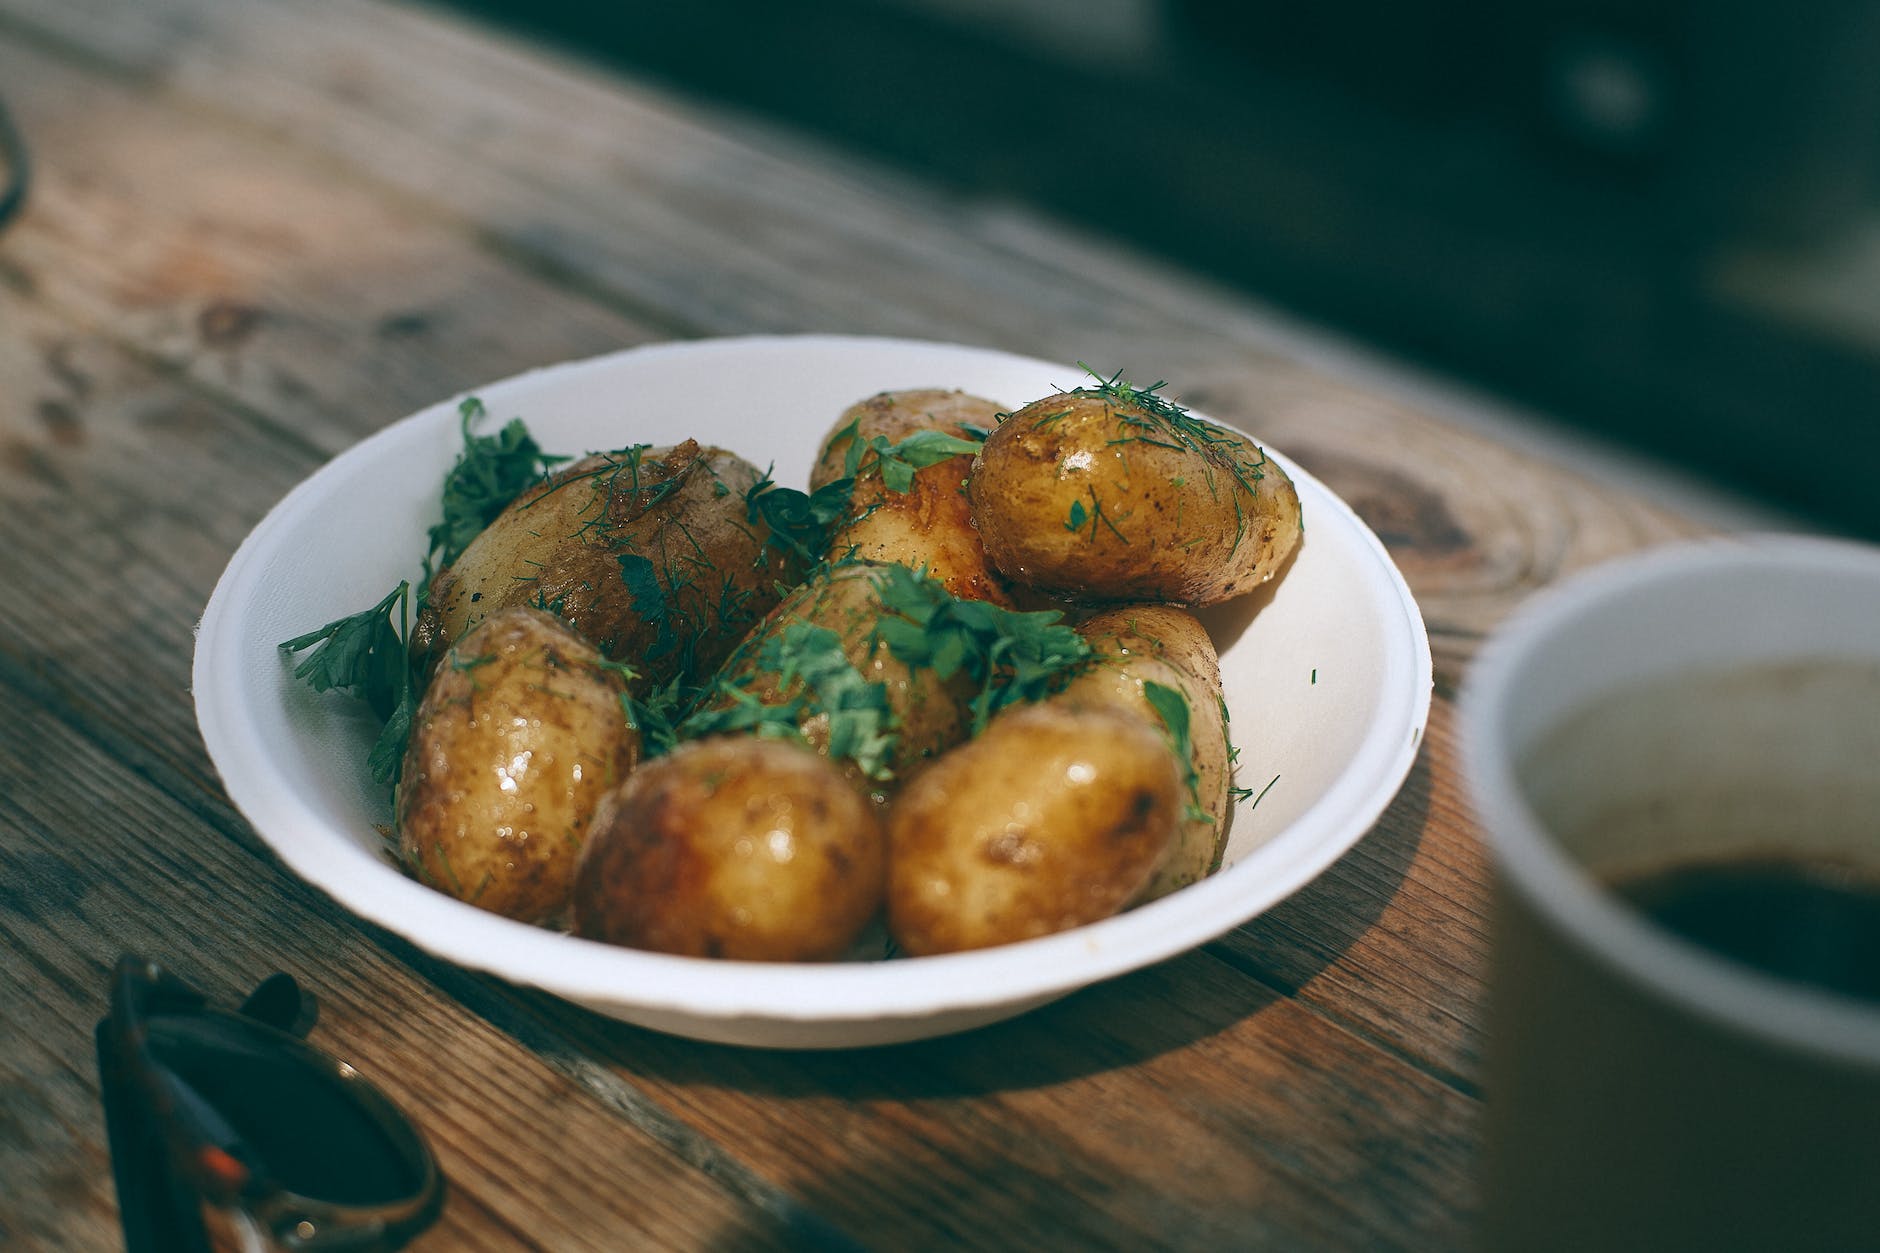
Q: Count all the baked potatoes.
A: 8